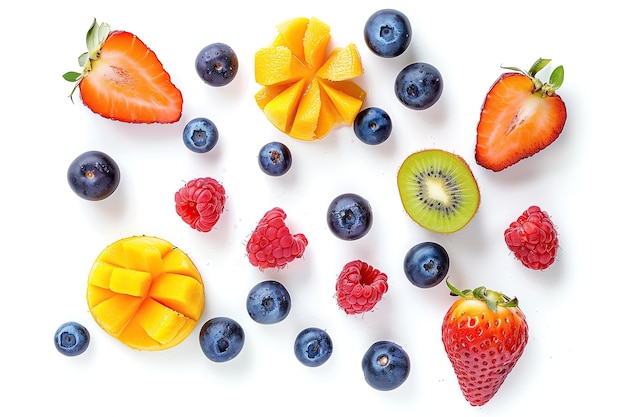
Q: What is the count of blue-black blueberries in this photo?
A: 14